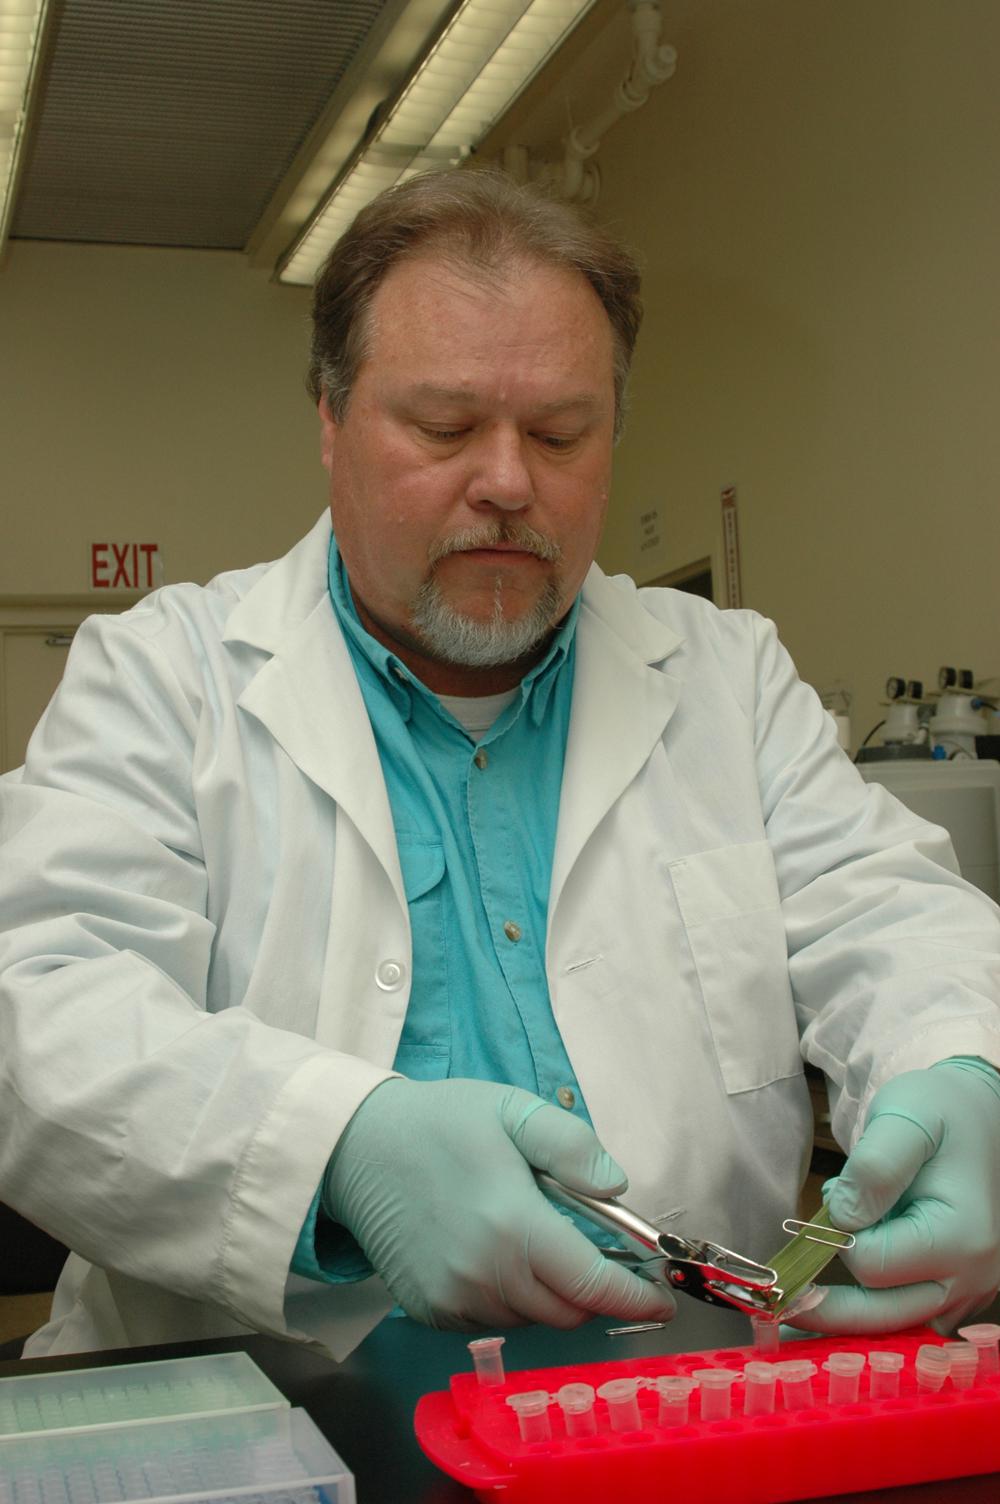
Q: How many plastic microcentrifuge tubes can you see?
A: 14